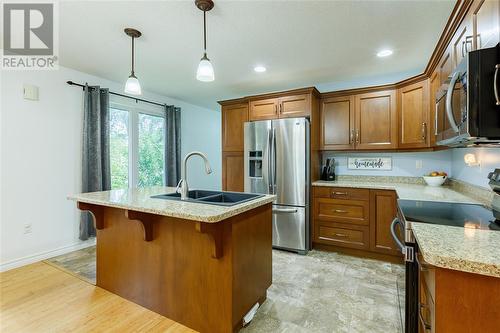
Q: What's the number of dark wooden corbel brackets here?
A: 3